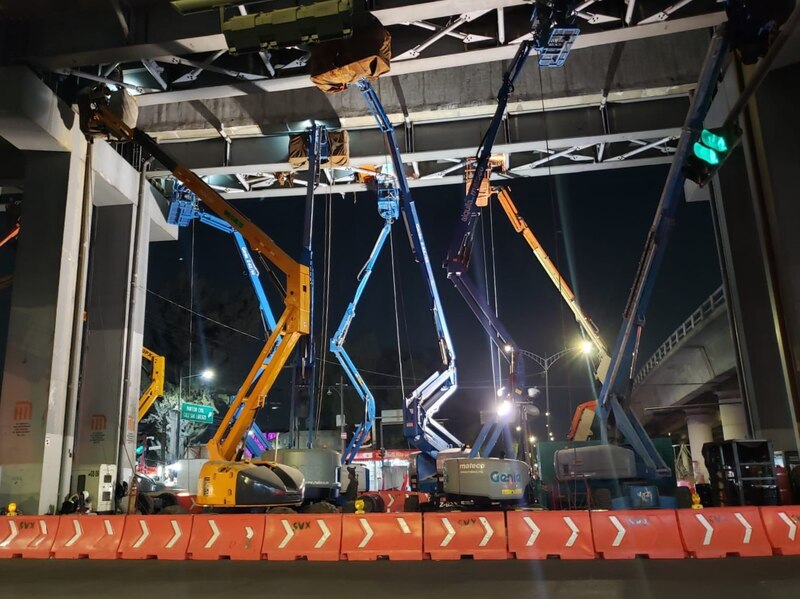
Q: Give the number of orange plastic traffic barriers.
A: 11